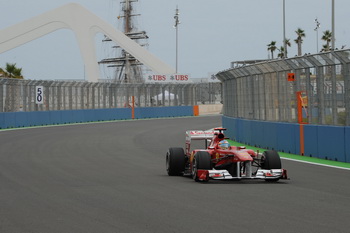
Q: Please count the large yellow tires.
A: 0